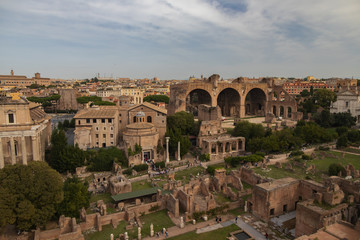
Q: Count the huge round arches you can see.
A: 3